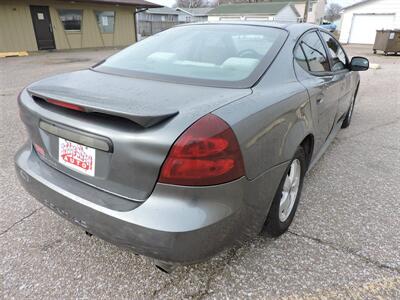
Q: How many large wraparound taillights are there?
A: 1